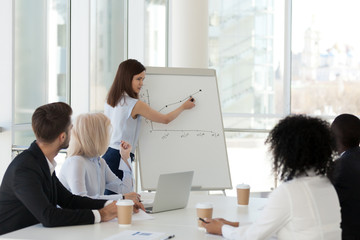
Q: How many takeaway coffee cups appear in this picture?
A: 3